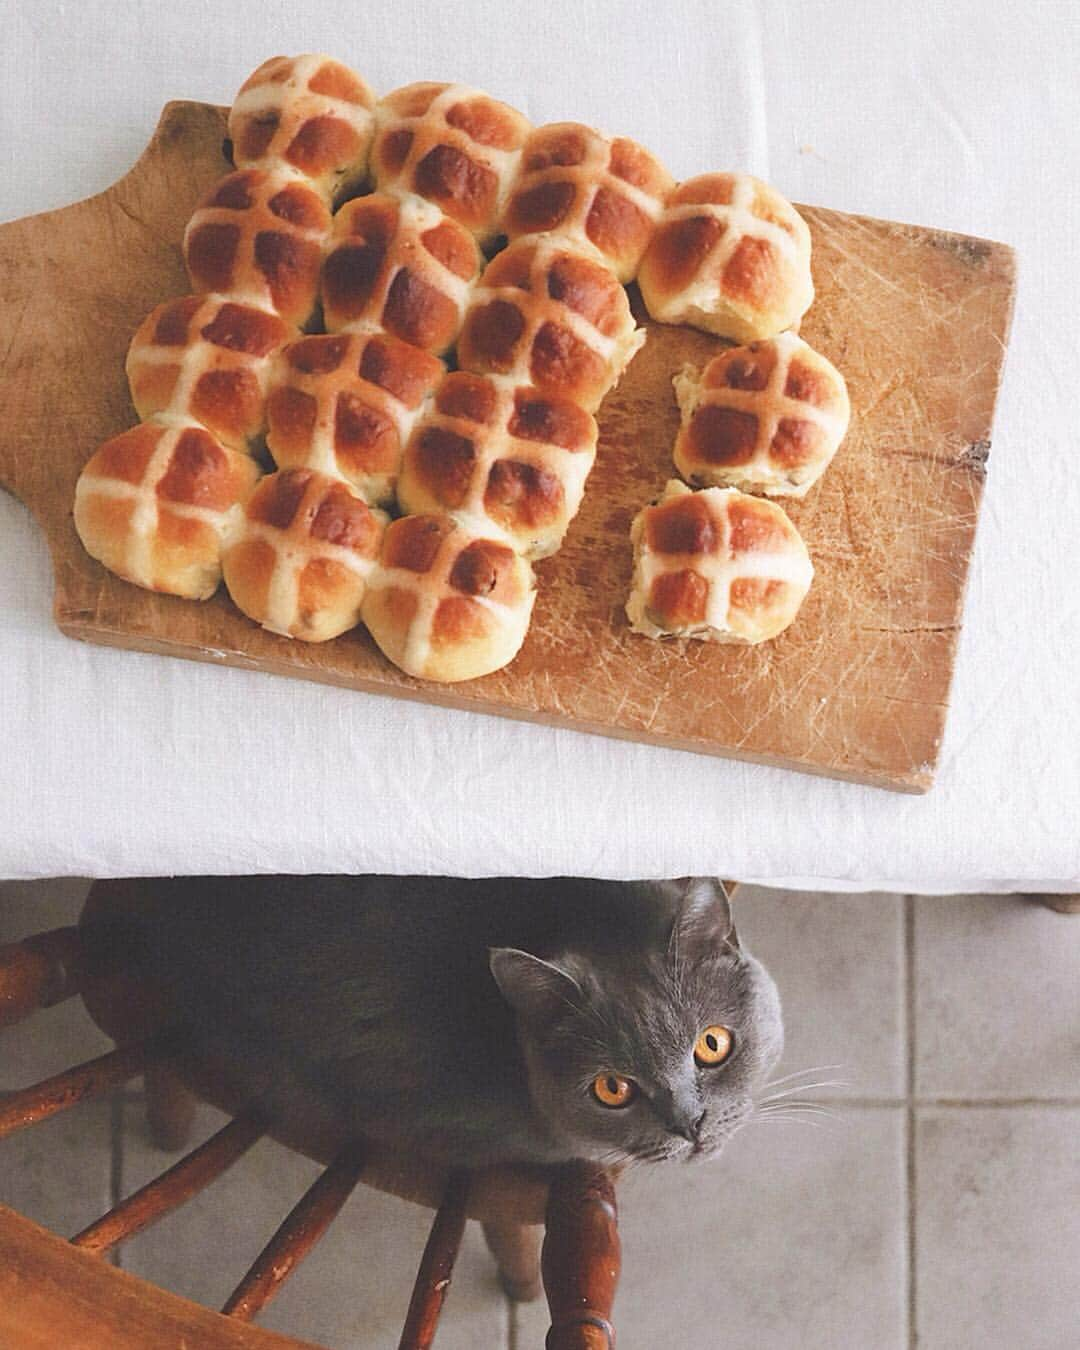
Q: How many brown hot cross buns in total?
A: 15